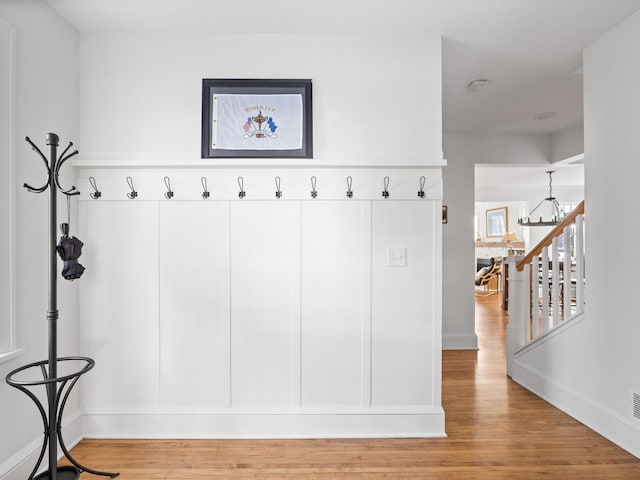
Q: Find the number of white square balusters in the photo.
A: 6